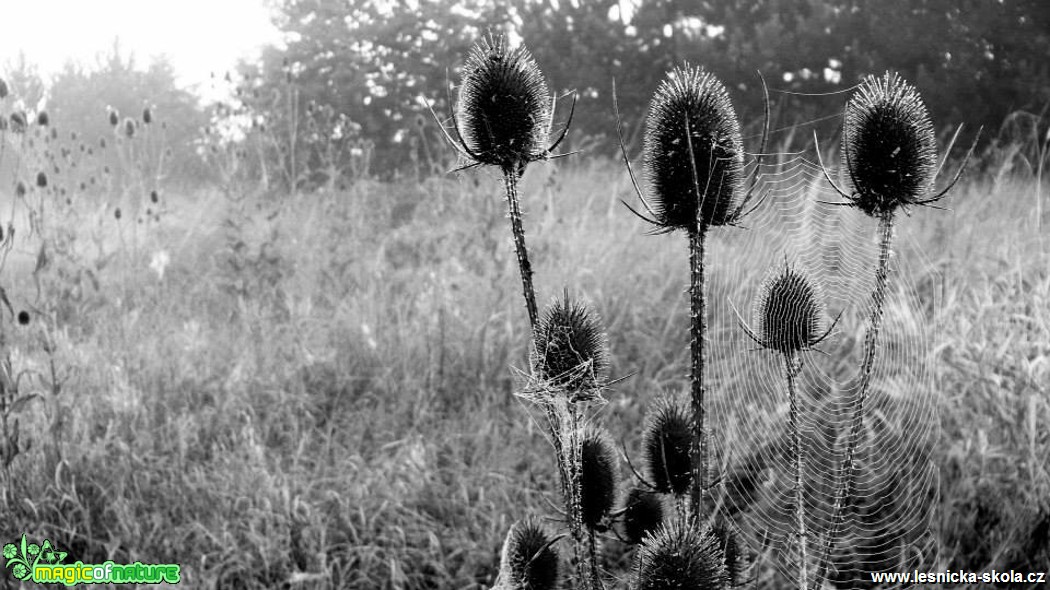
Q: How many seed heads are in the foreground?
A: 11